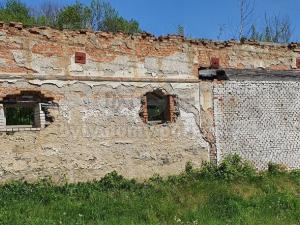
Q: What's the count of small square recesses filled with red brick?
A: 3